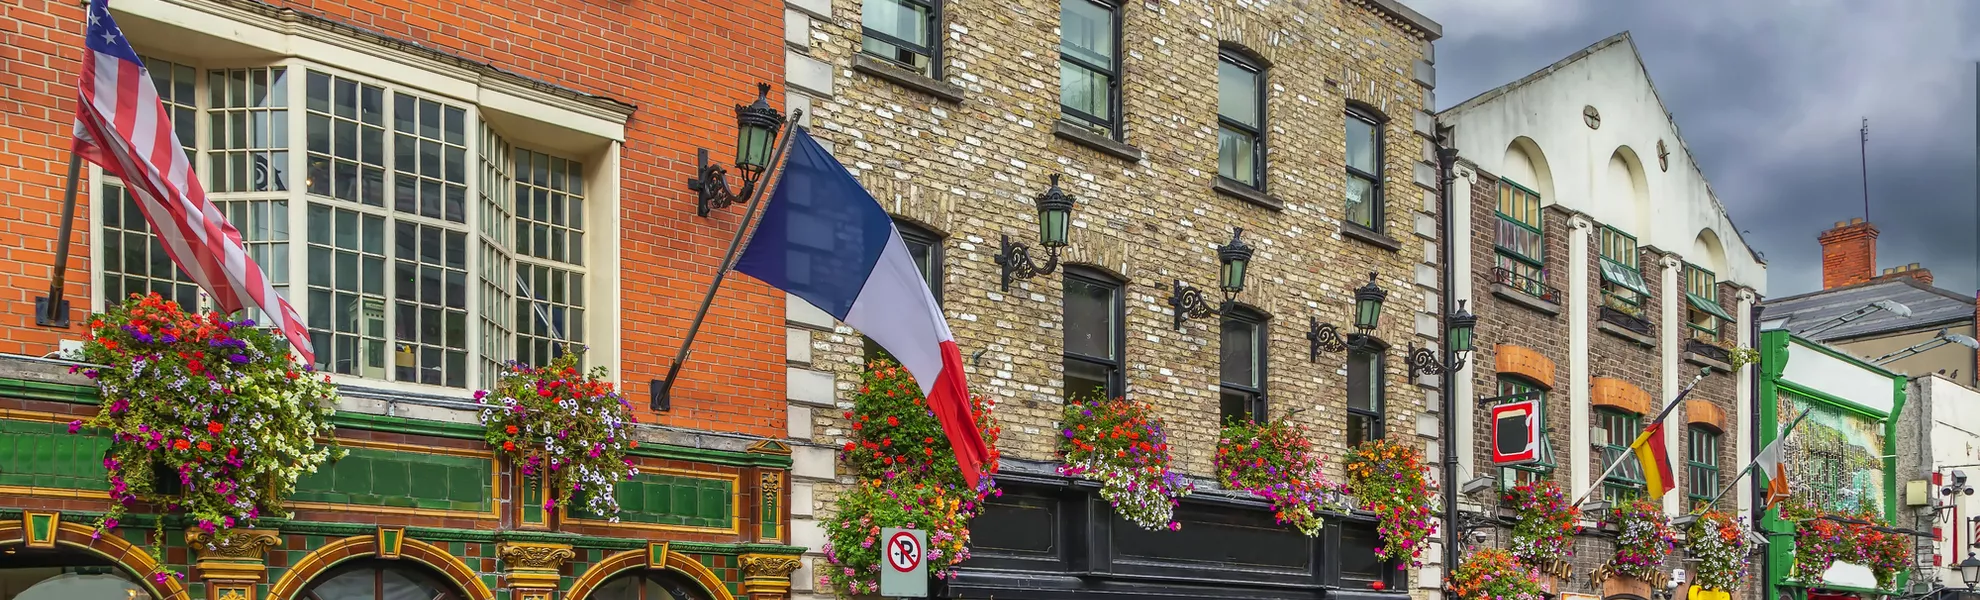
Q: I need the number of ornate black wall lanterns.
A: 5